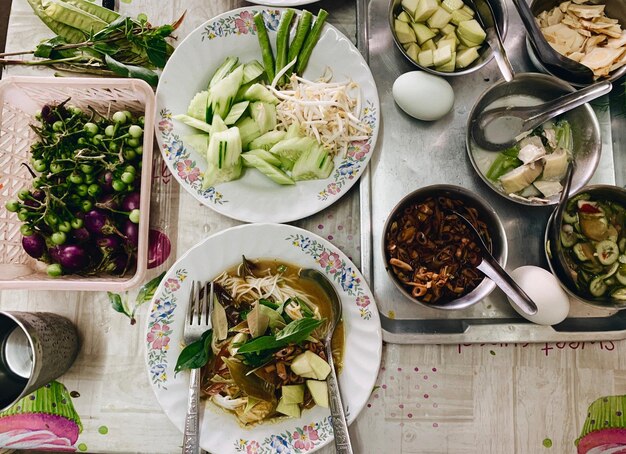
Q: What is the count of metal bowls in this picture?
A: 5